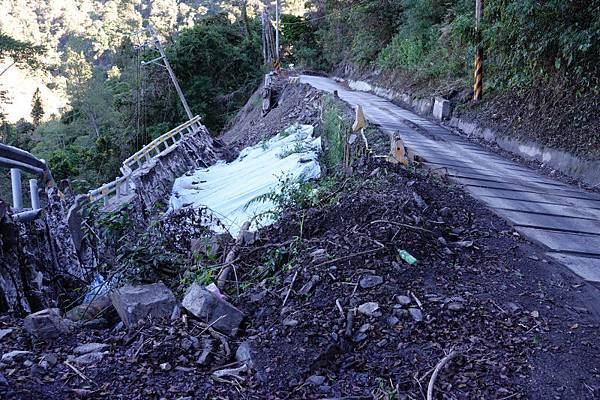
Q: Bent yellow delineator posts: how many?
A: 2